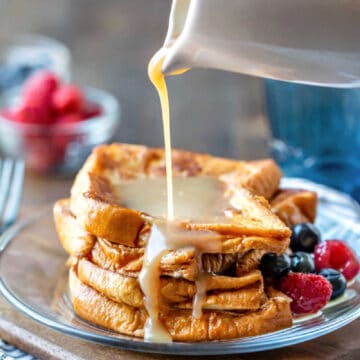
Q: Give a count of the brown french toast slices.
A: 4